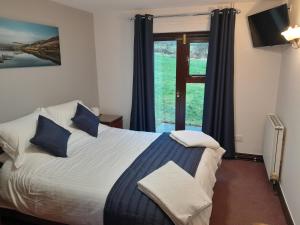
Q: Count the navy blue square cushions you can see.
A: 2